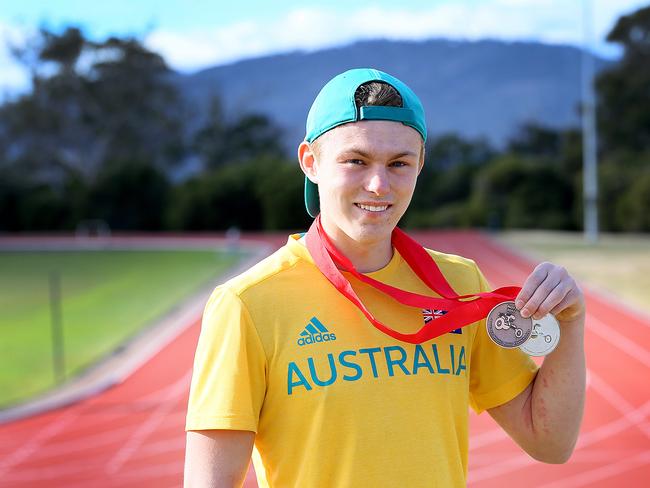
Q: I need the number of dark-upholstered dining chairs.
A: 0